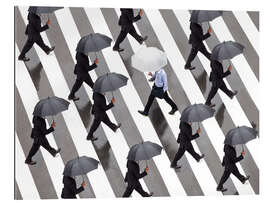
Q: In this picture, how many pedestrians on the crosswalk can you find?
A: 12